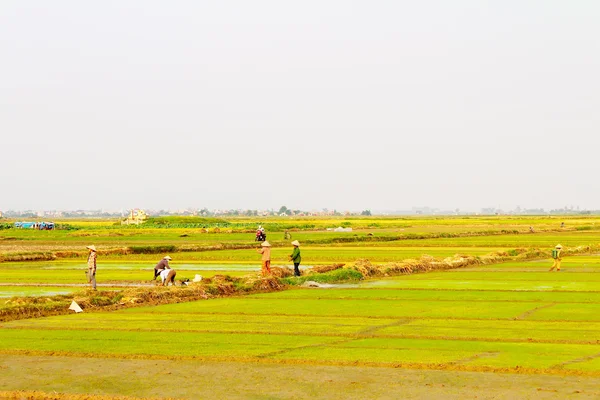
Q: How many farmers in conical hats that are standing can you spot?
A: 4